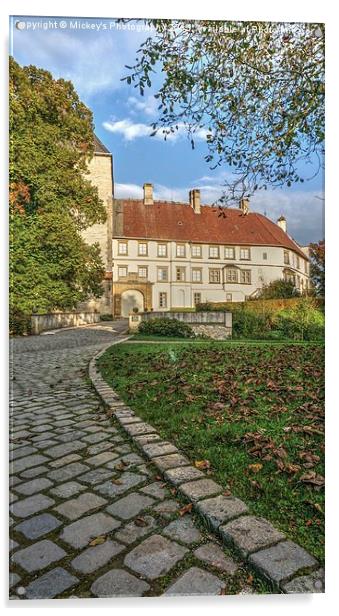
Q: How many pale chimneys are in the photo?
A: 4